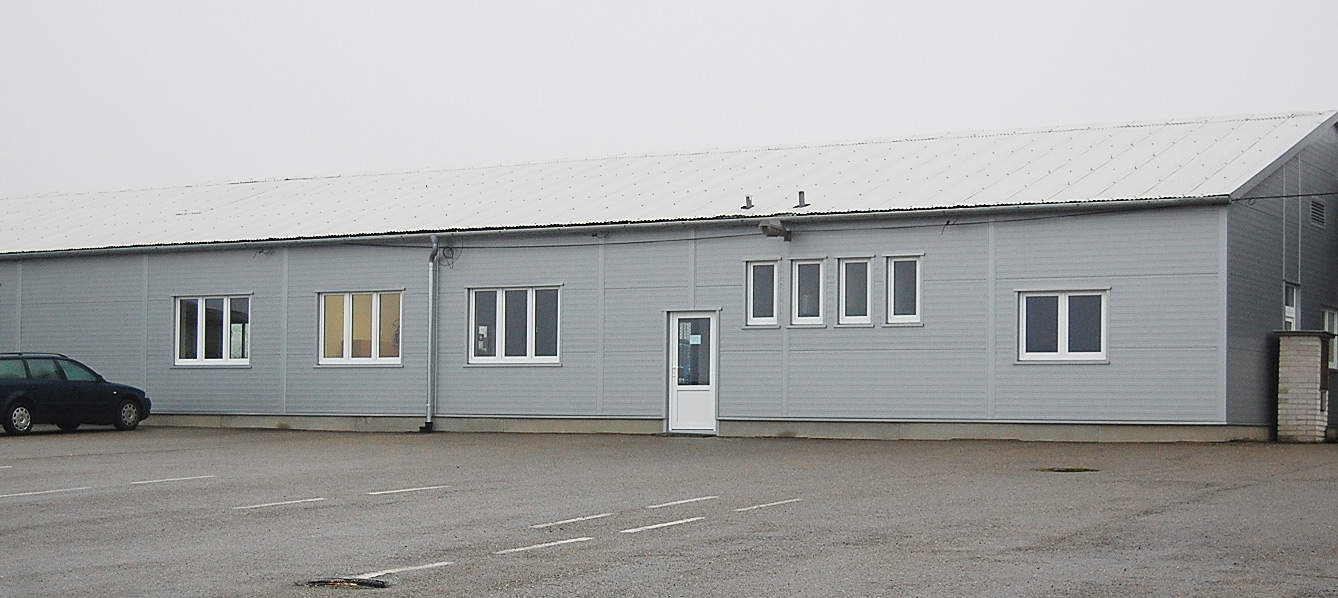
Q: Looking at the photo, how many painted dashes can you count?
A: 11